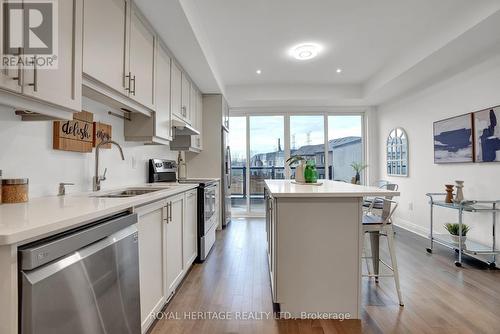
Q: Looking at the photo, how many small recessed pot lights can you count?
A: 2